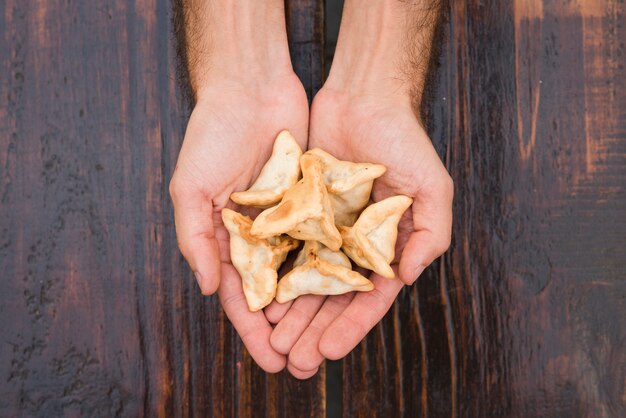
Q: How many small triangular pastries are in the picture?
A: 6